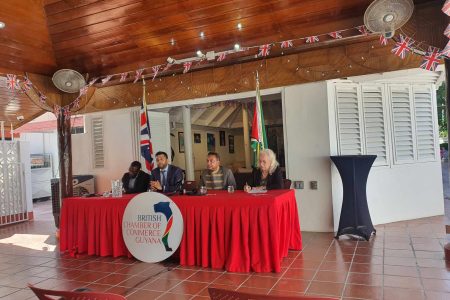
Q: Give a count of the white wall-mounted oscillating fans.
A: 2